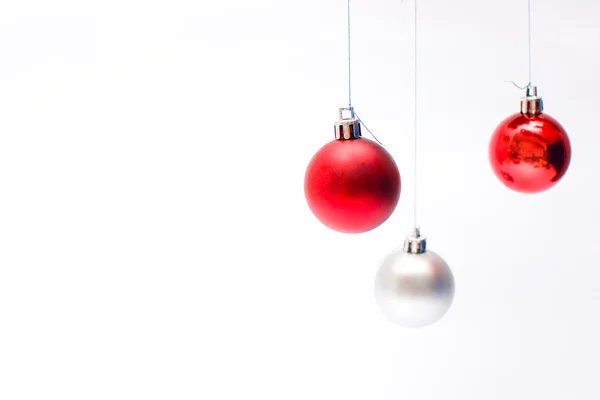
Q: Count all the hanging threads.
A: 3